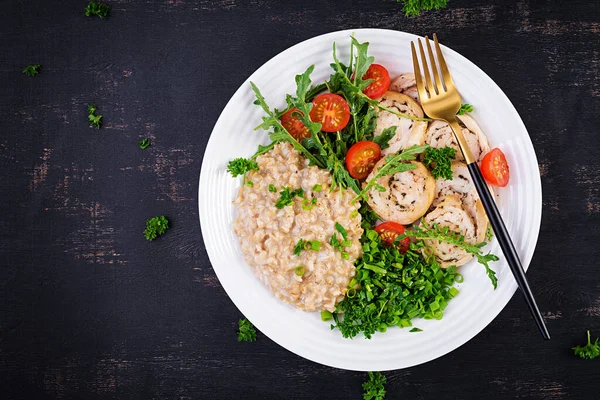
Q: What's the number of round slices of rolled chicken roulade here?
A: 6